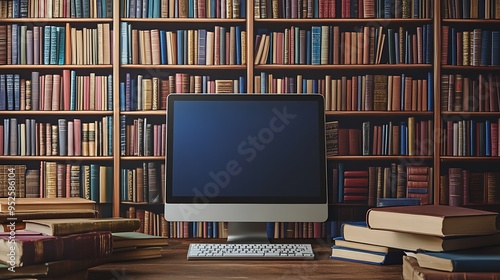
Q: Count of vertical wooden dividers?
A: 3